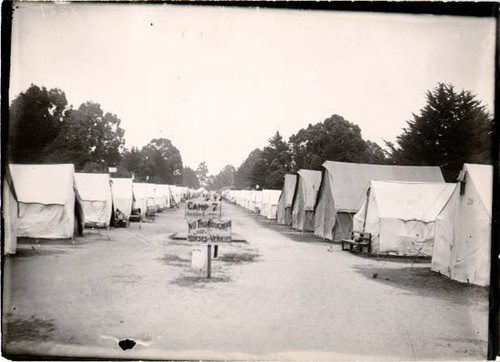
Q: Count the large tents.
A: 3